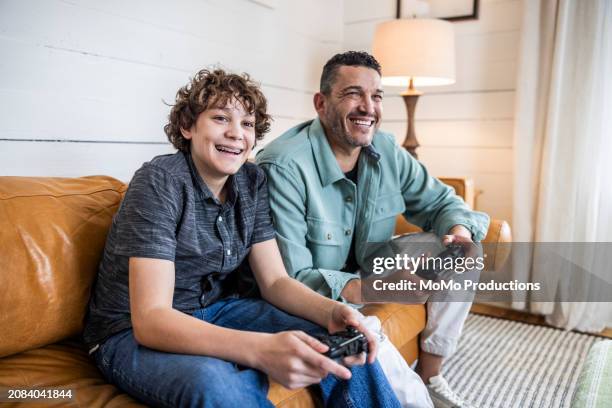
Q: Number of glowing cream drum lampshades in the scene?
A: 1